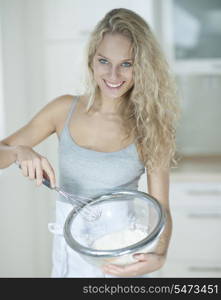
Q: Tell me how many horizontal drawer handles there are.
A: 3